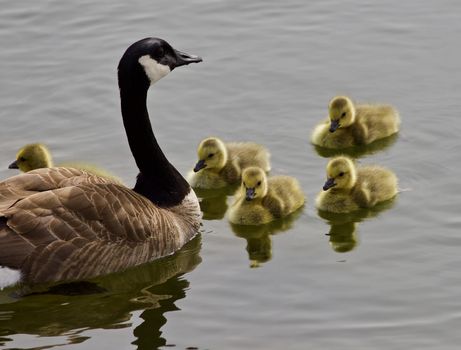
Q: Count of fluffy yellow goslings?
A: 5